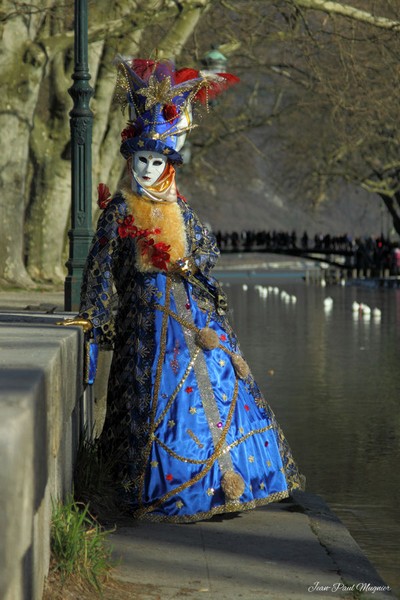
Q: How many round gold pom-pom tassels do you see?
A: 3